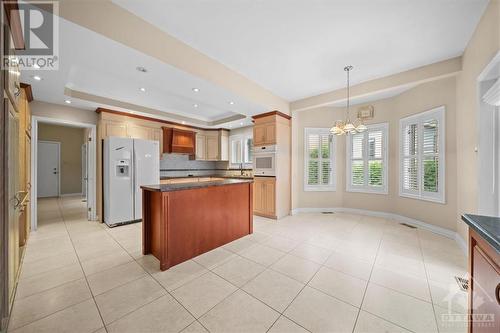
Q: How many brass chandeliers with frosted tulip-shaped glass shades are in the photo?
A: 1